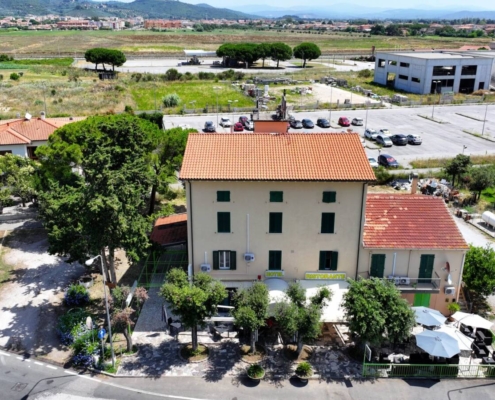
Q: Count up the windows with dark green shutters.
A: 11